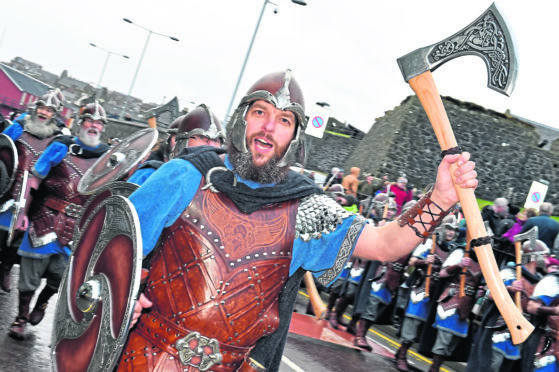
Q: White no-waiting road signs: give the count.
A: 2